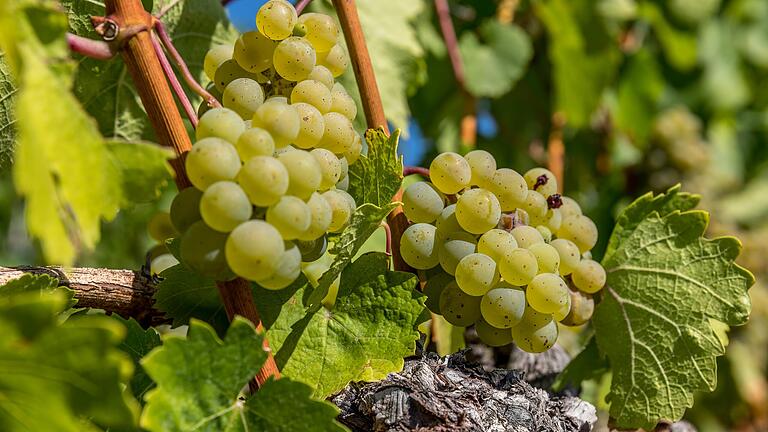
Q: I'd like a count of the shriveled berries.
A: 2